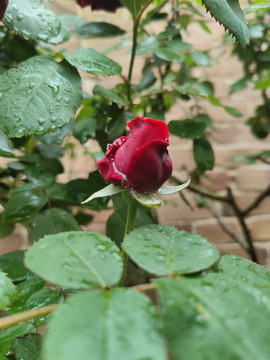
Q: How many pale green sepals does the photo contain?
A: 3